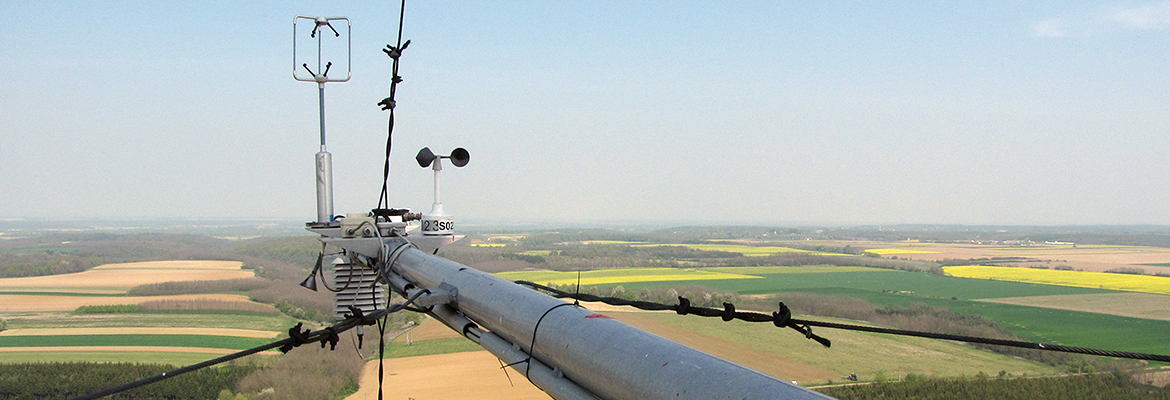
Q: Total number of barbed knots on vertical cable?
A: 3